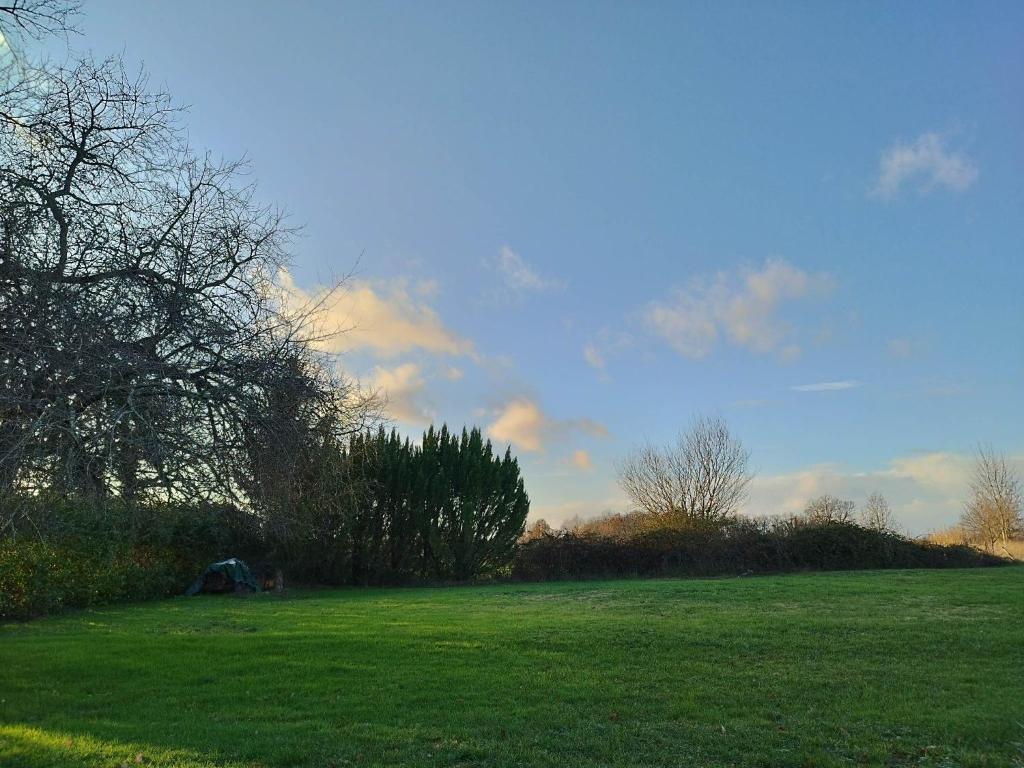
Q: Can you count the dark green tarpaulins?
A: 1